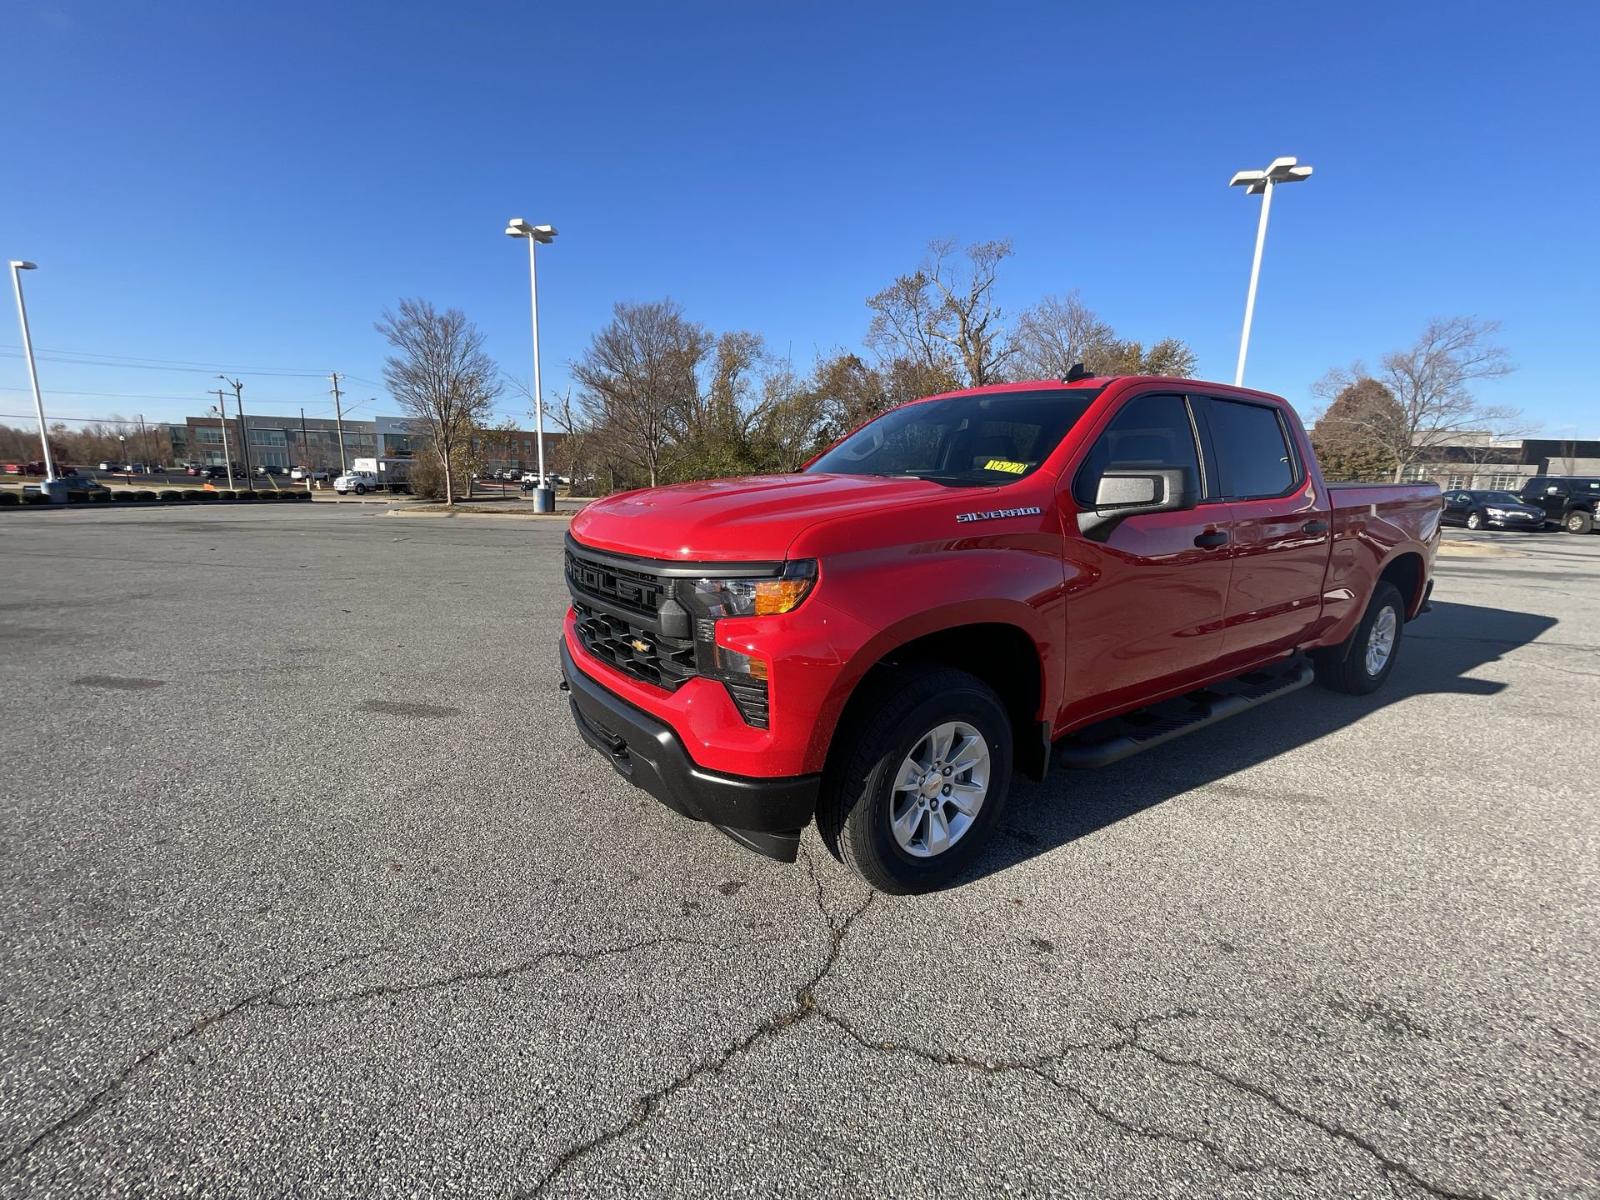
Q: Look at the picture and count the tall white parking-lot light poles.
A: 3